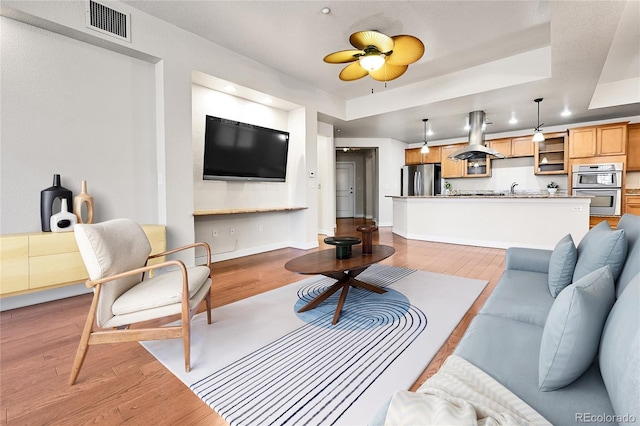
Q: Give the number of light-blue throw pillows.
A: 3